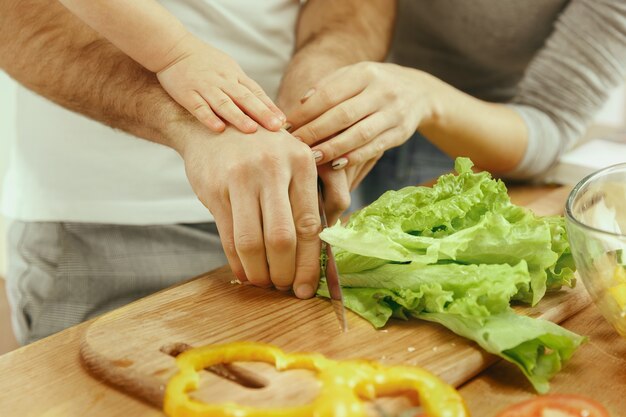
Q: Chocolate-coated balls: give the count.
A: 0